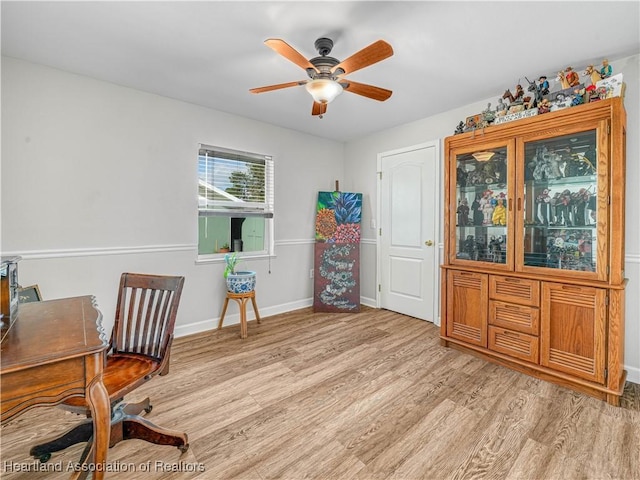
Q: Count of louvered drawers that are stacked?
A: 3